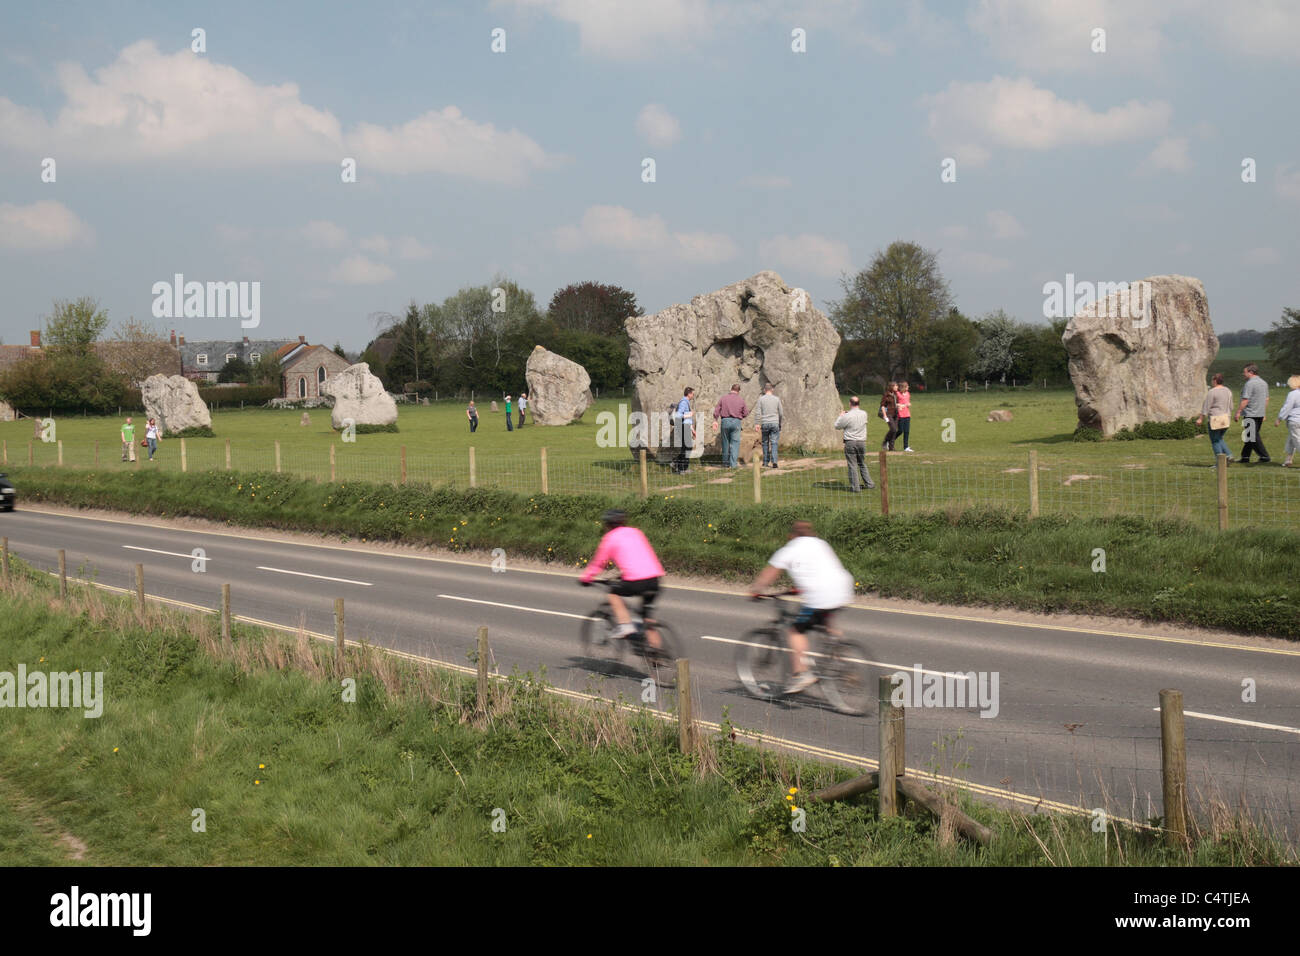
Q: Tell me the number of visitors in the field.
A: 14